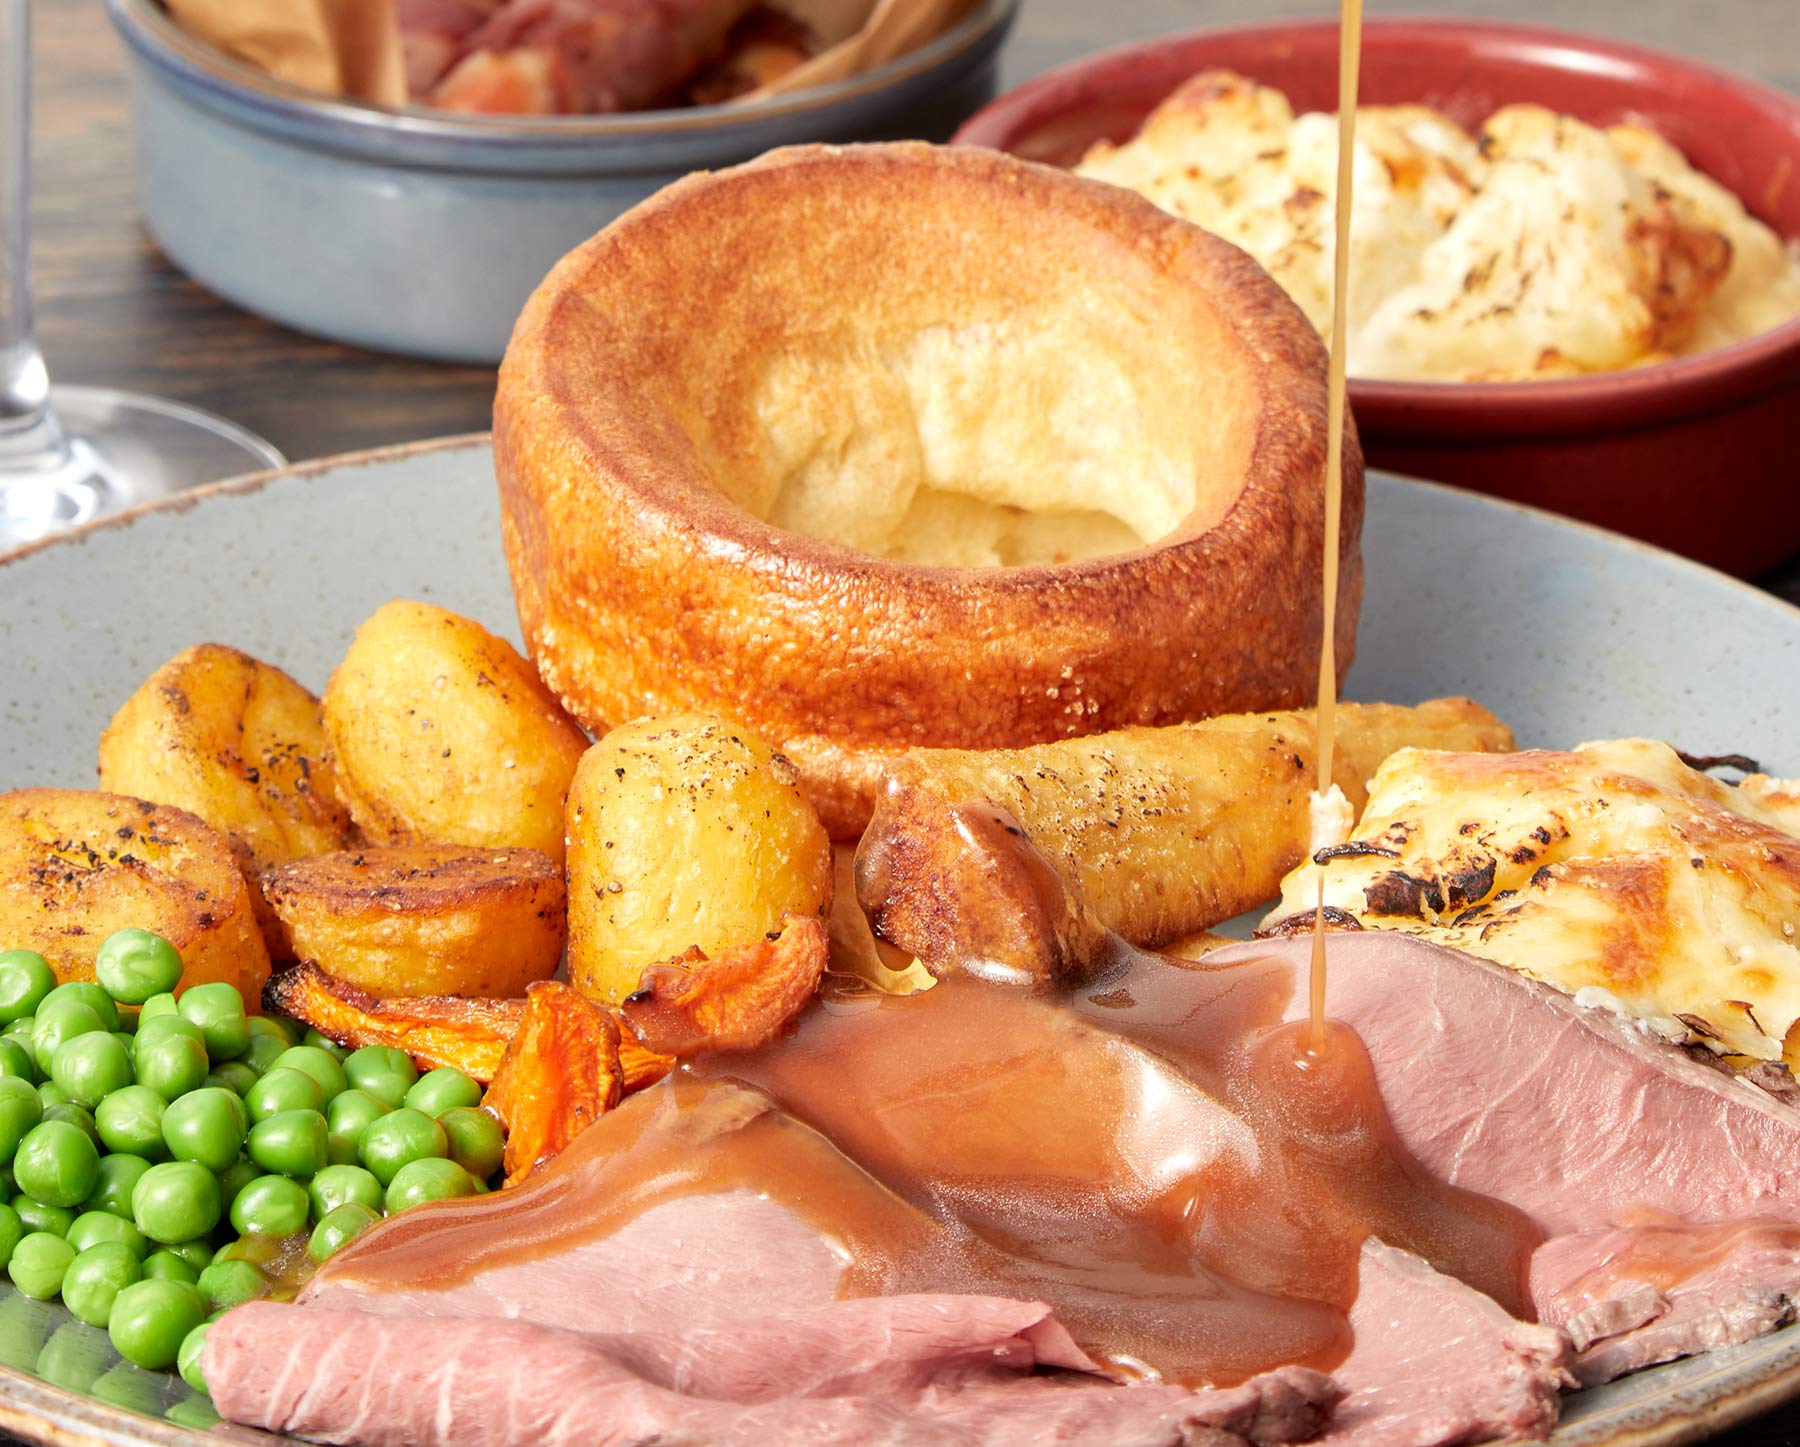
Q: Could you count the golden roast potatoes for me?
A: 5